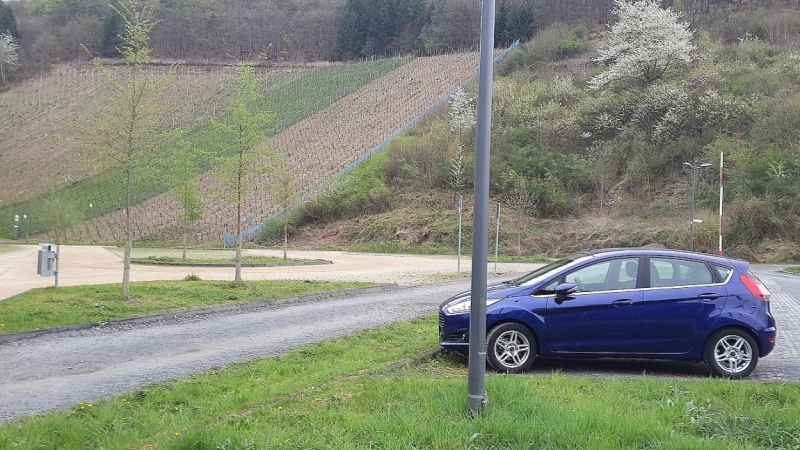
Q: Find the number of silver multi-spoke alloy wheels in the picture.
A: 2